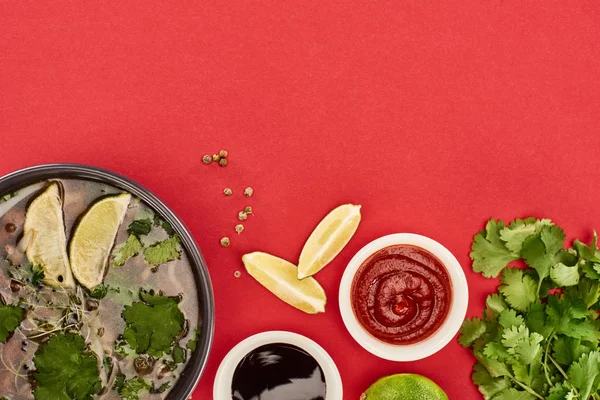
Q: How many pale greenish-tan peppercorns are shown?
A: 11